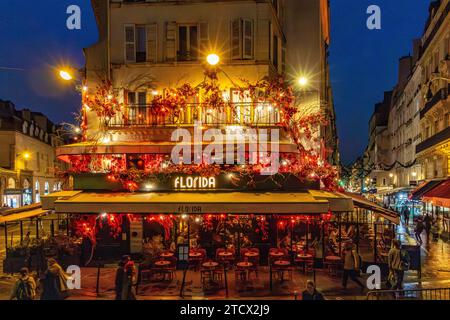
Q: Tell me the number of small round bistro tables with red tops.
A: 11